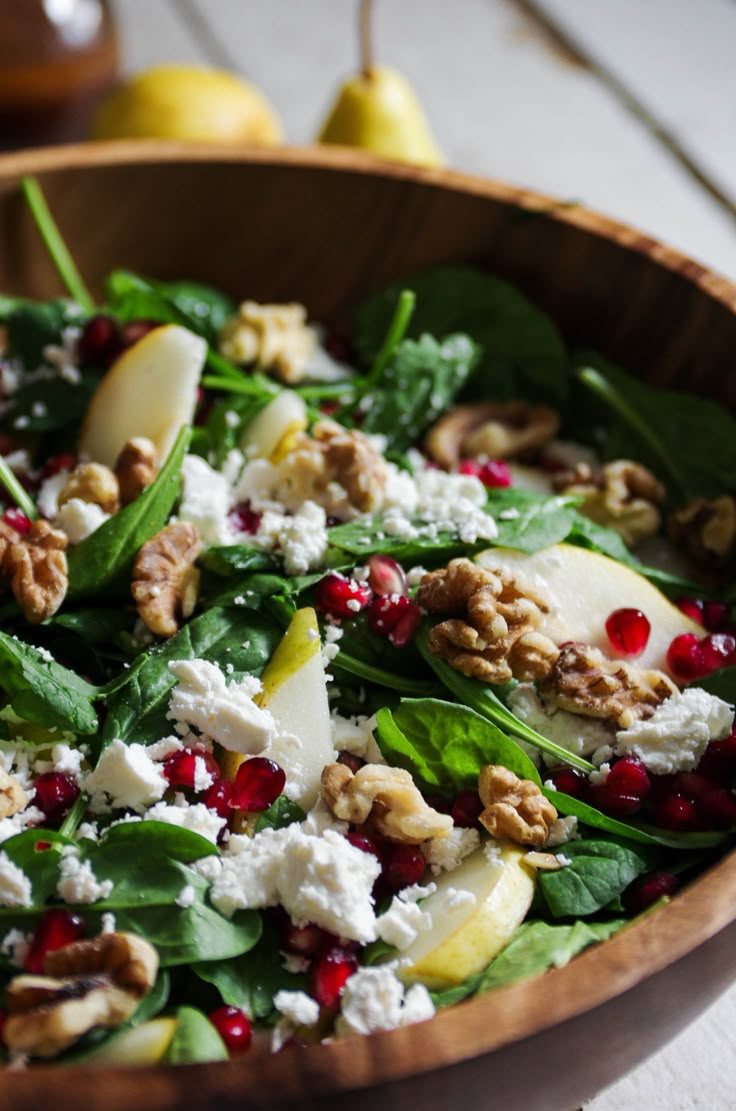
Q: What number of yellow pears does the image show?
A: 2